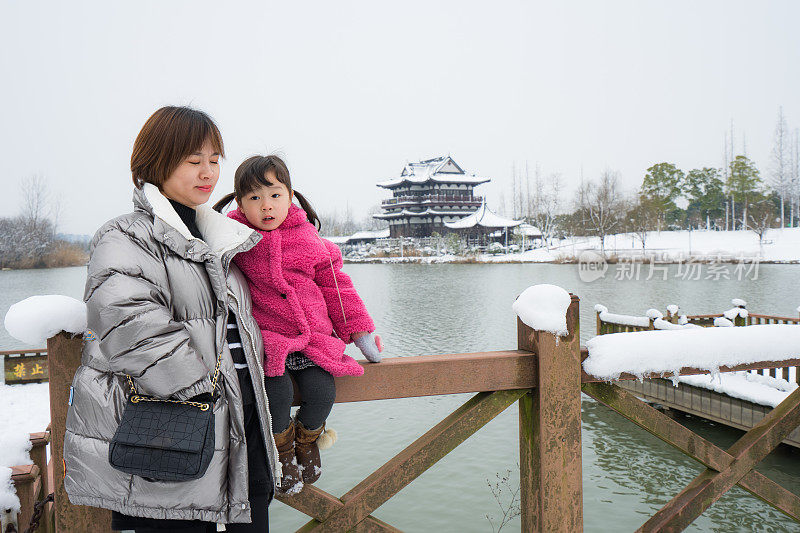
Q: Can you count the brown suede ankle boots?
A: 2